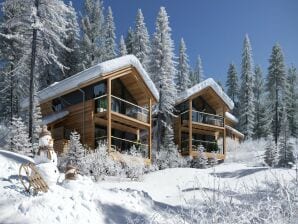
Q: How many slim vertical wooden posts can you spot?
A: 4